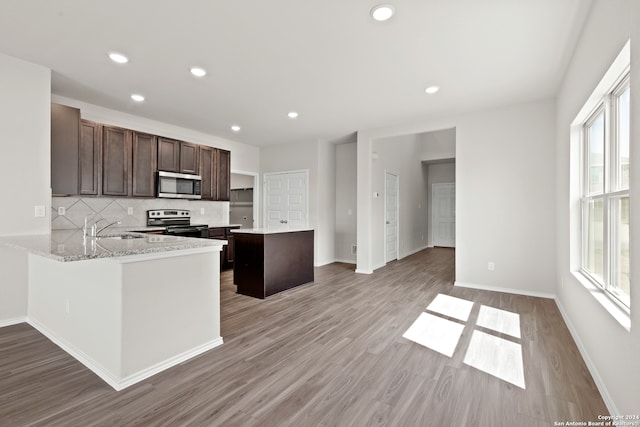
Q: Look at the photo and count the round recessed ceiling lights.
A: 7